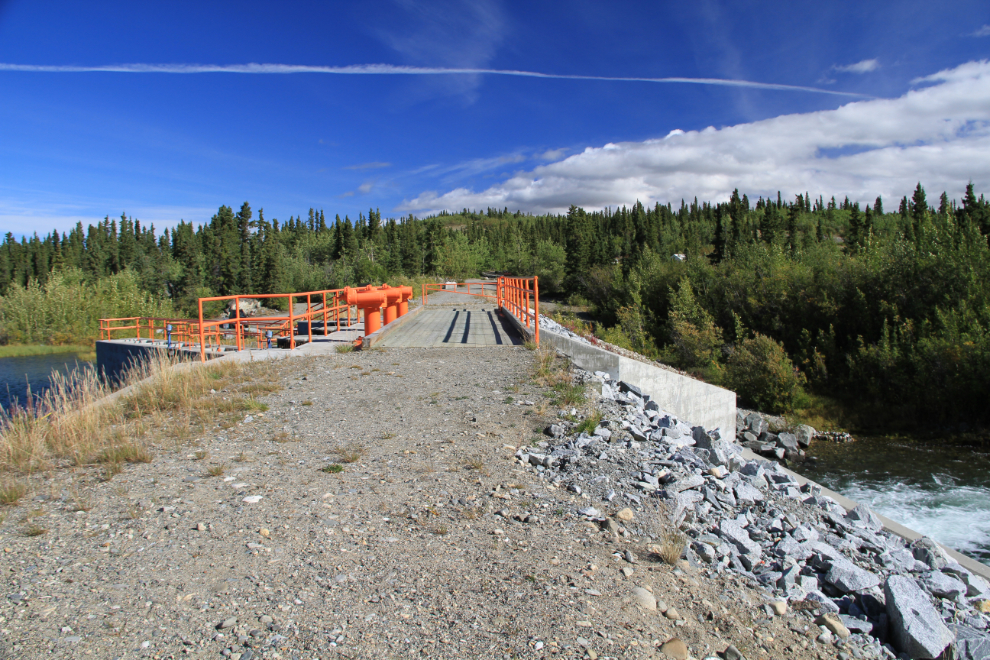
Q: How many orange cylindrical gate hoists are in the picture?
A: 3